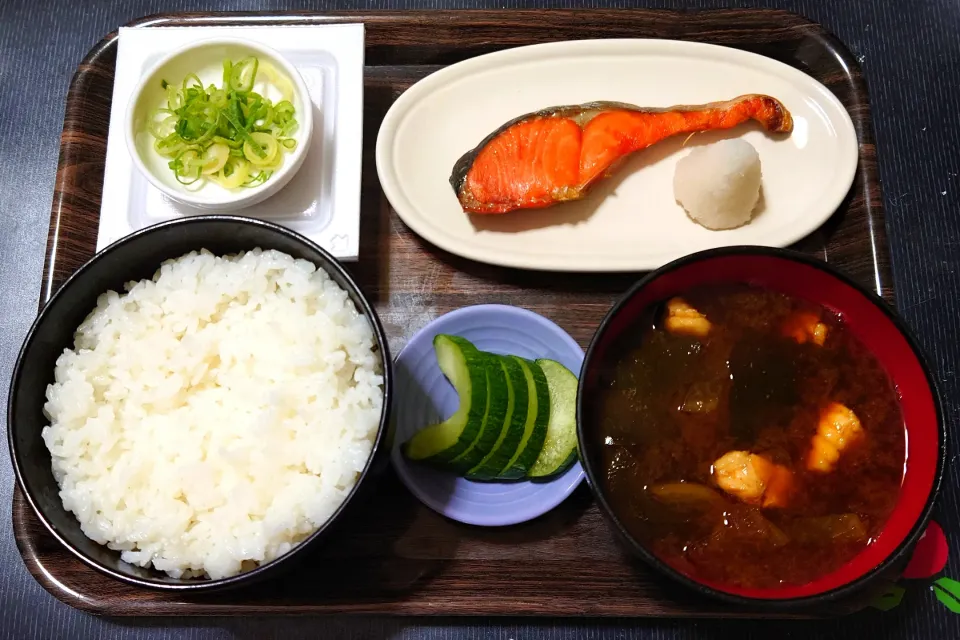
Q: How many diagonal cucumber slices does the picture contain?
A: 5